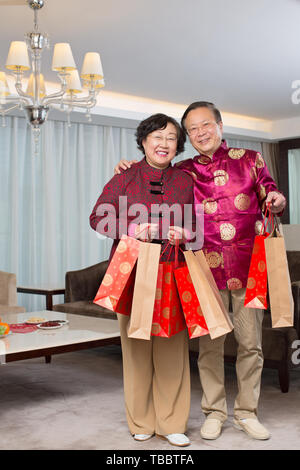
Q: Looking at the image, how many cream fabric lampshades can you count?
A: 7